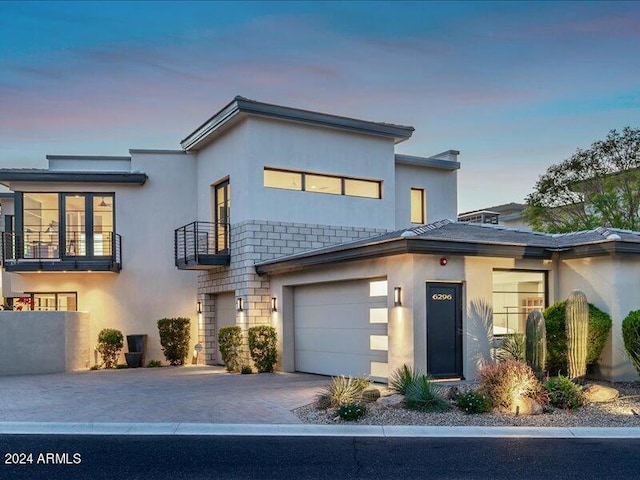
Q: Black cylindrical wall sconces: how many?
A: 4